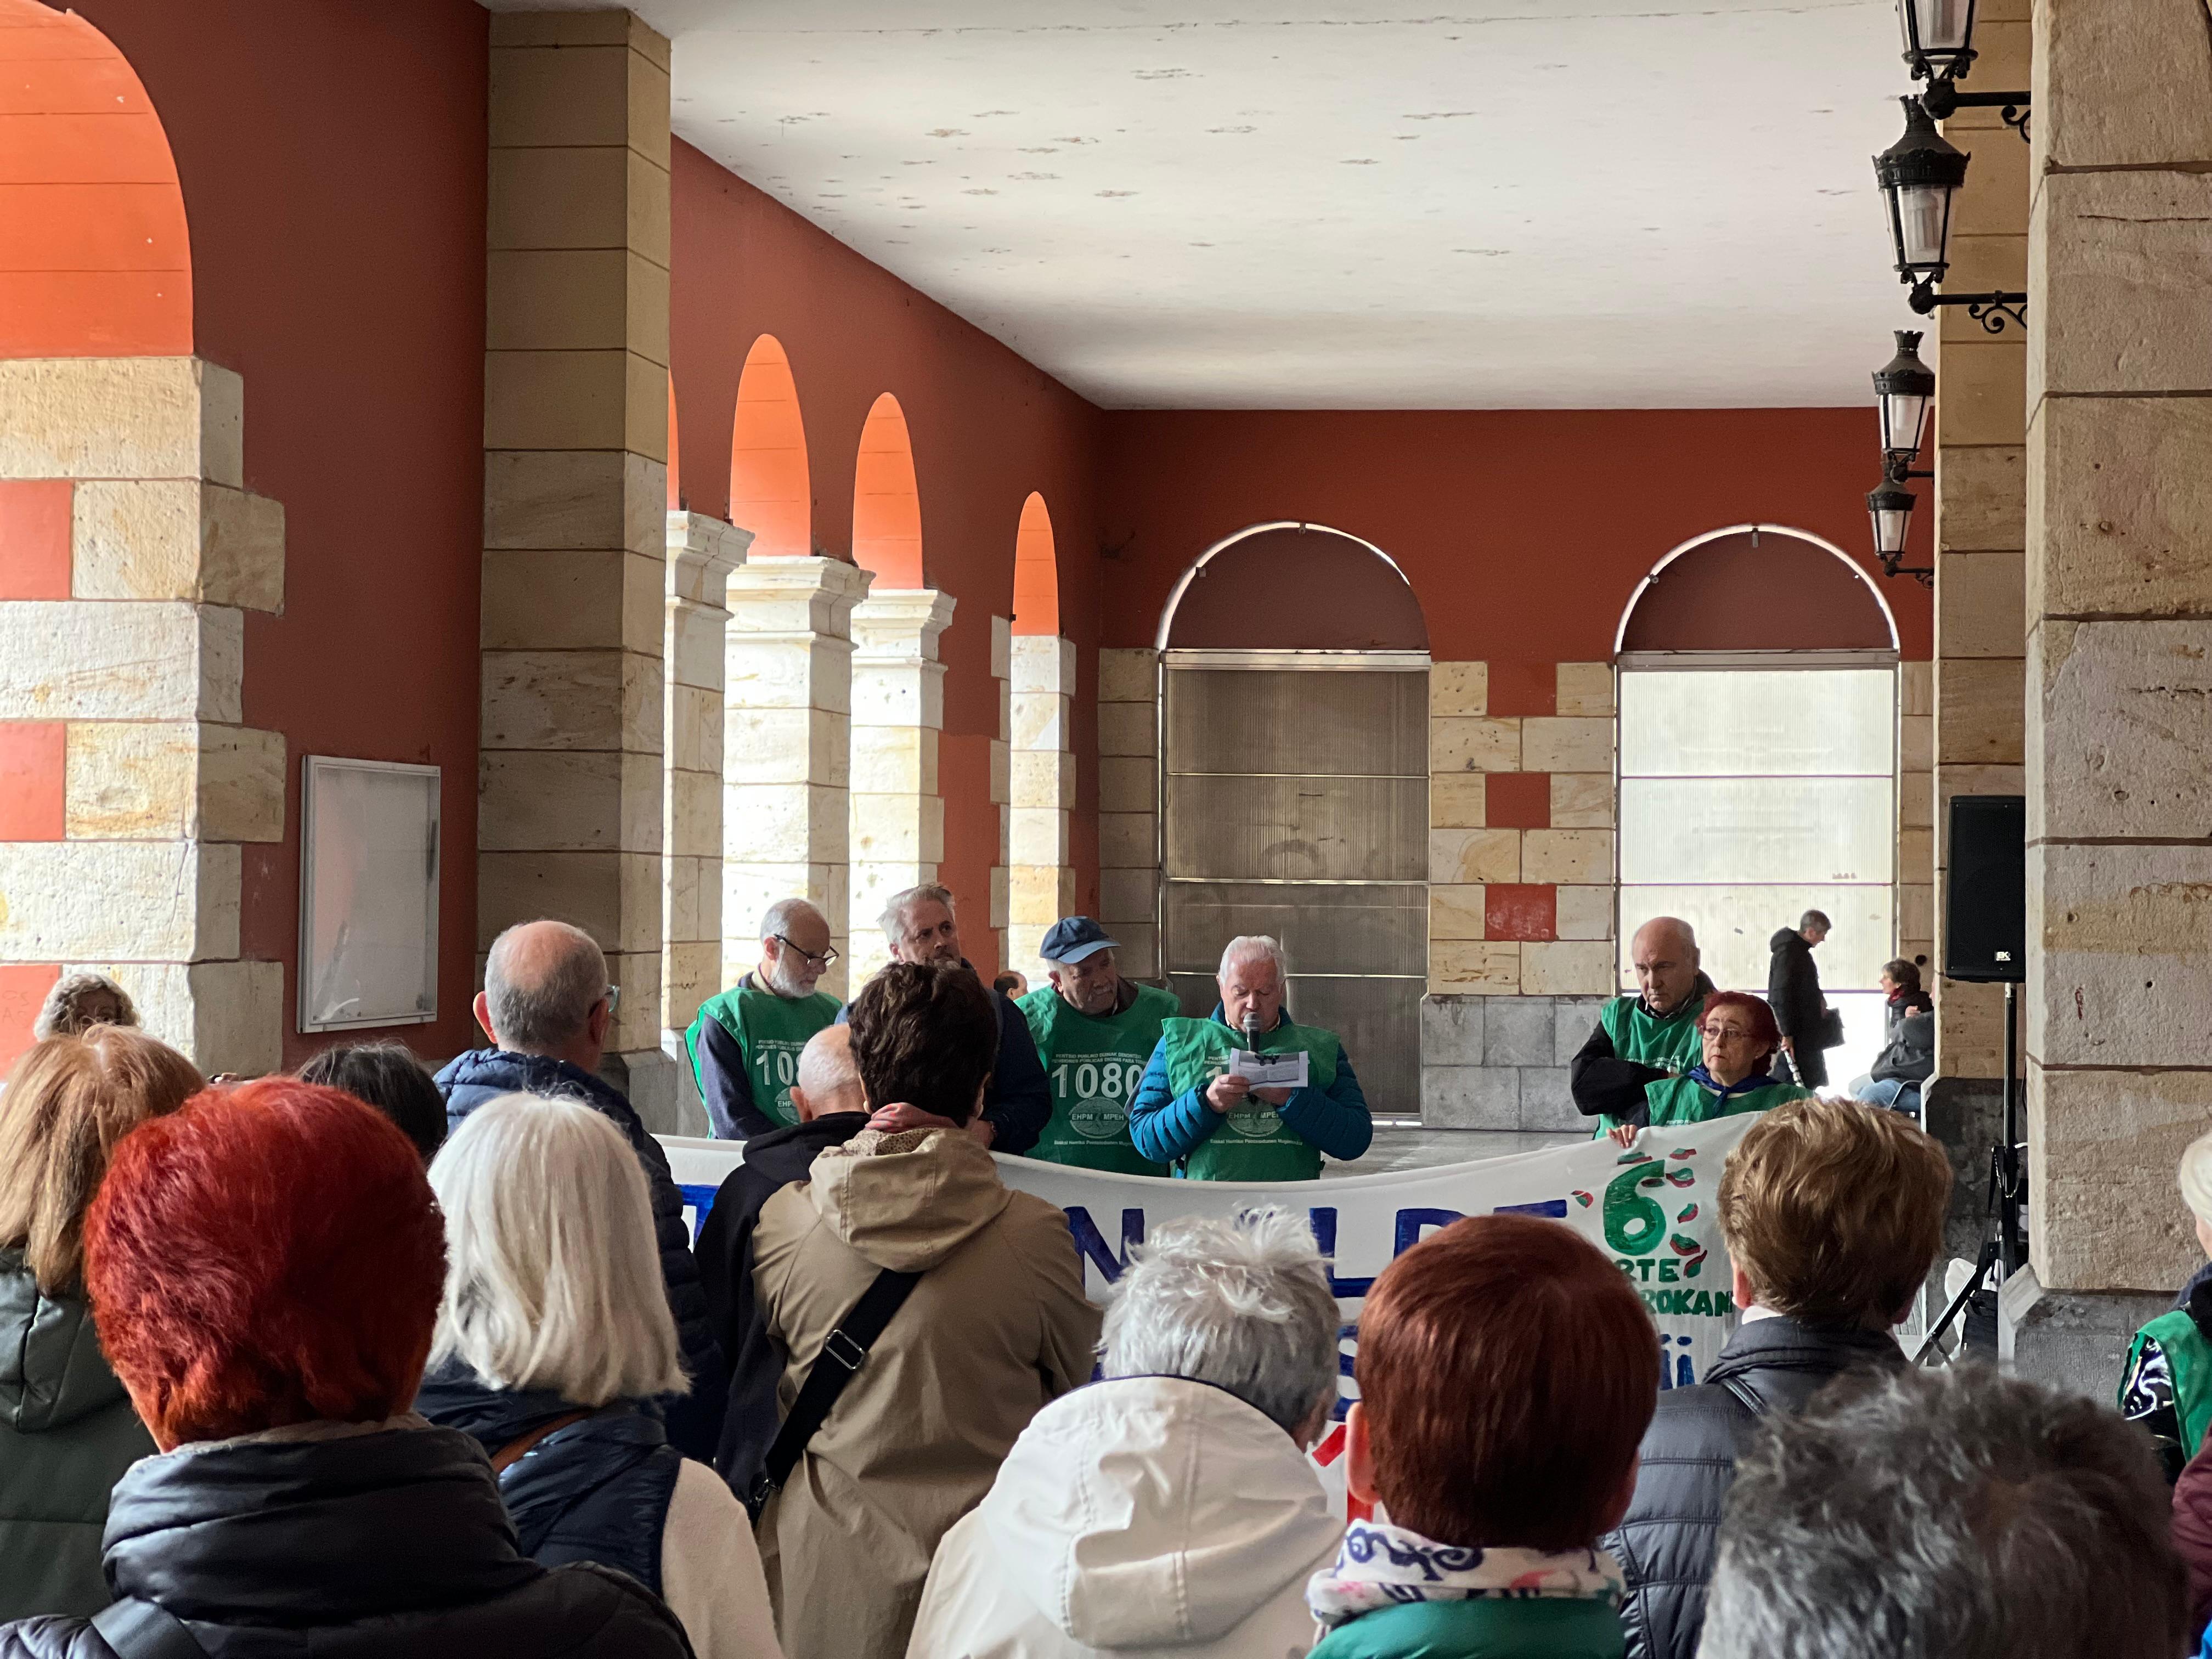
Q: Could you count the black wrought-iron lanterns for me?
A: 4